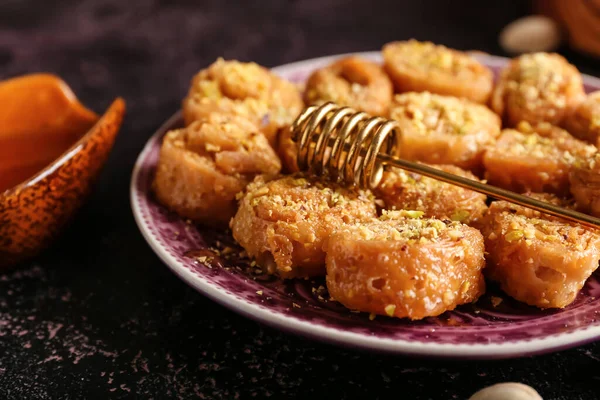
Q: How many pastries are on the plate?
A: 14